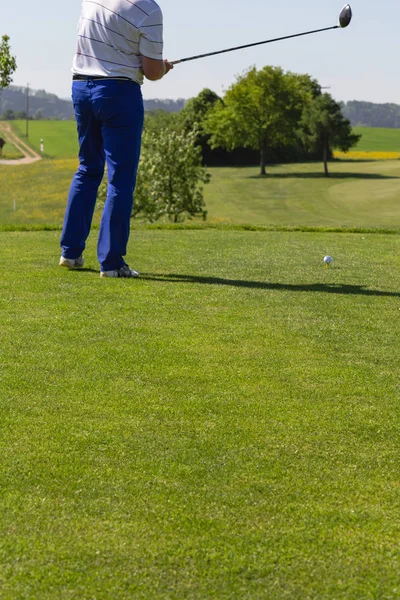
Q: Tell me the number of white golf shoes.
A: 2